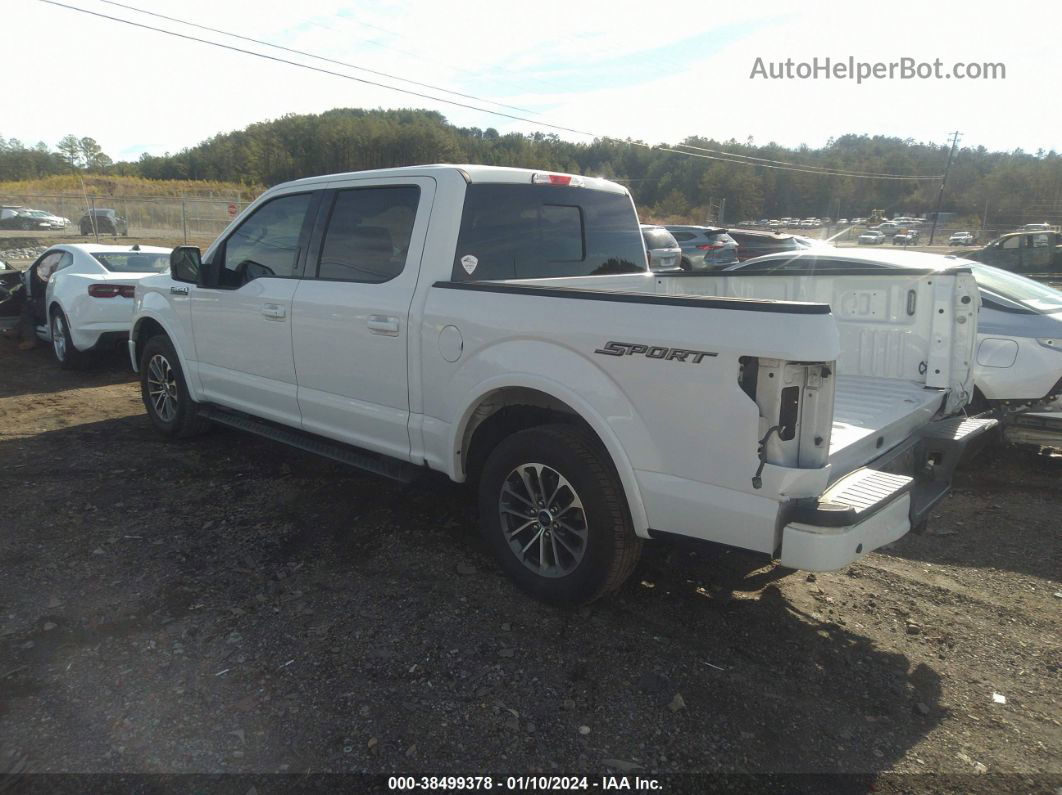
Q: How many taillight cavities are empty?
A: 1